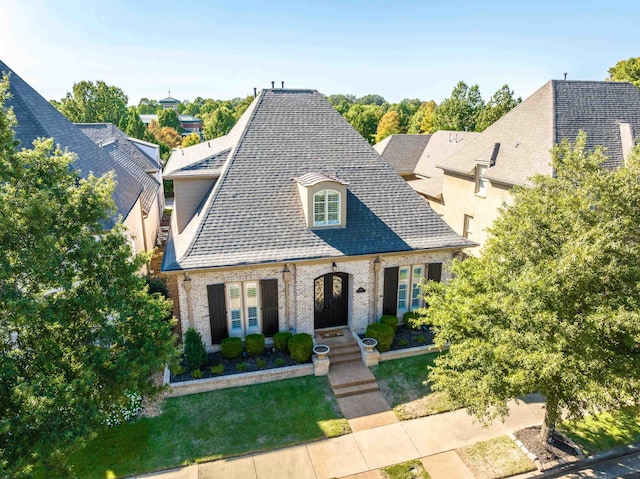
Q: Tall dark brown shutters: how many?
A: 4